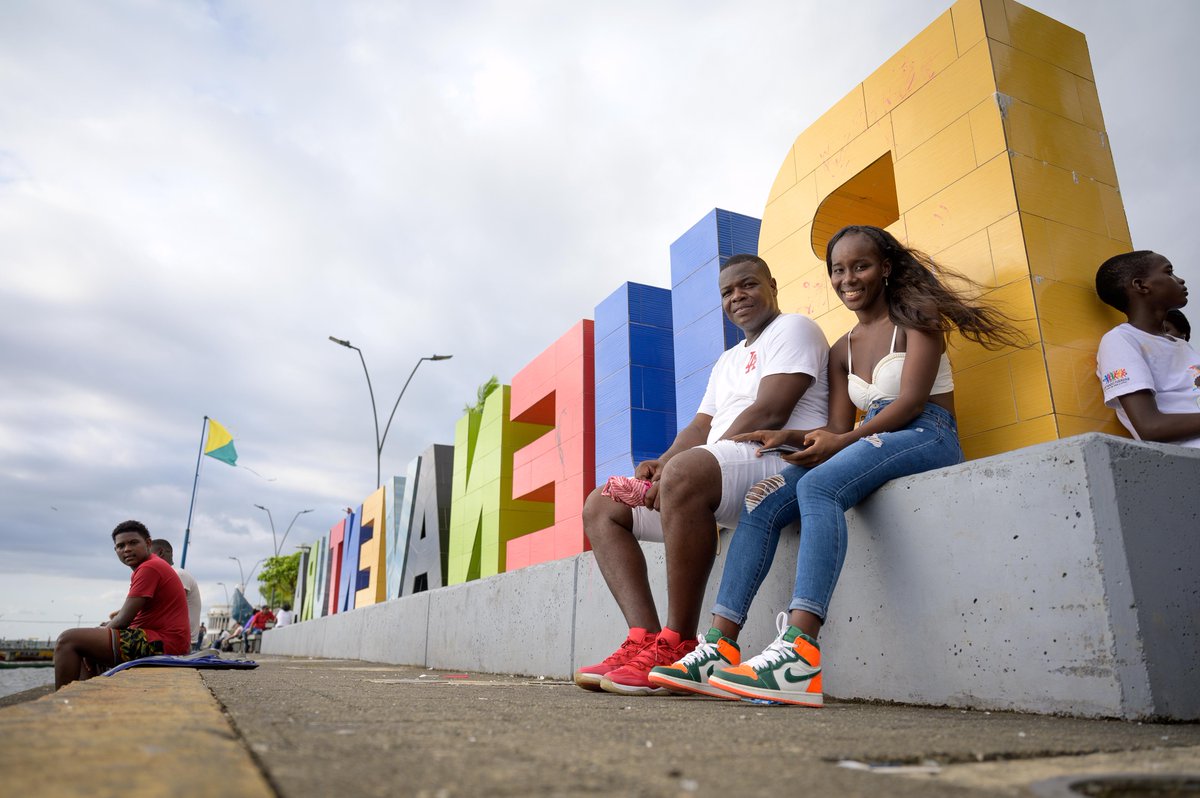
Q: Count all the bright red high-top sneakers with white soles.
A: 2